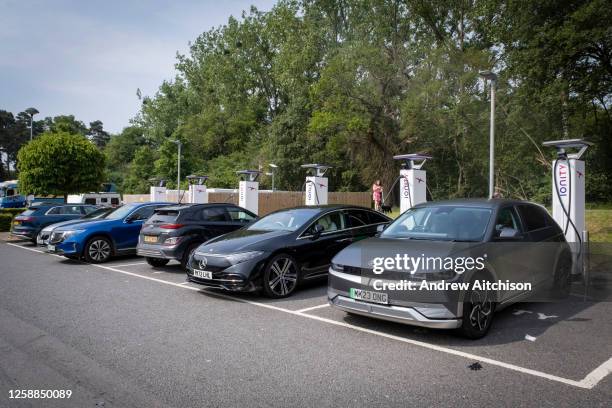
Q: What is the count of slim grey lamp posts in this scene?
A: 4